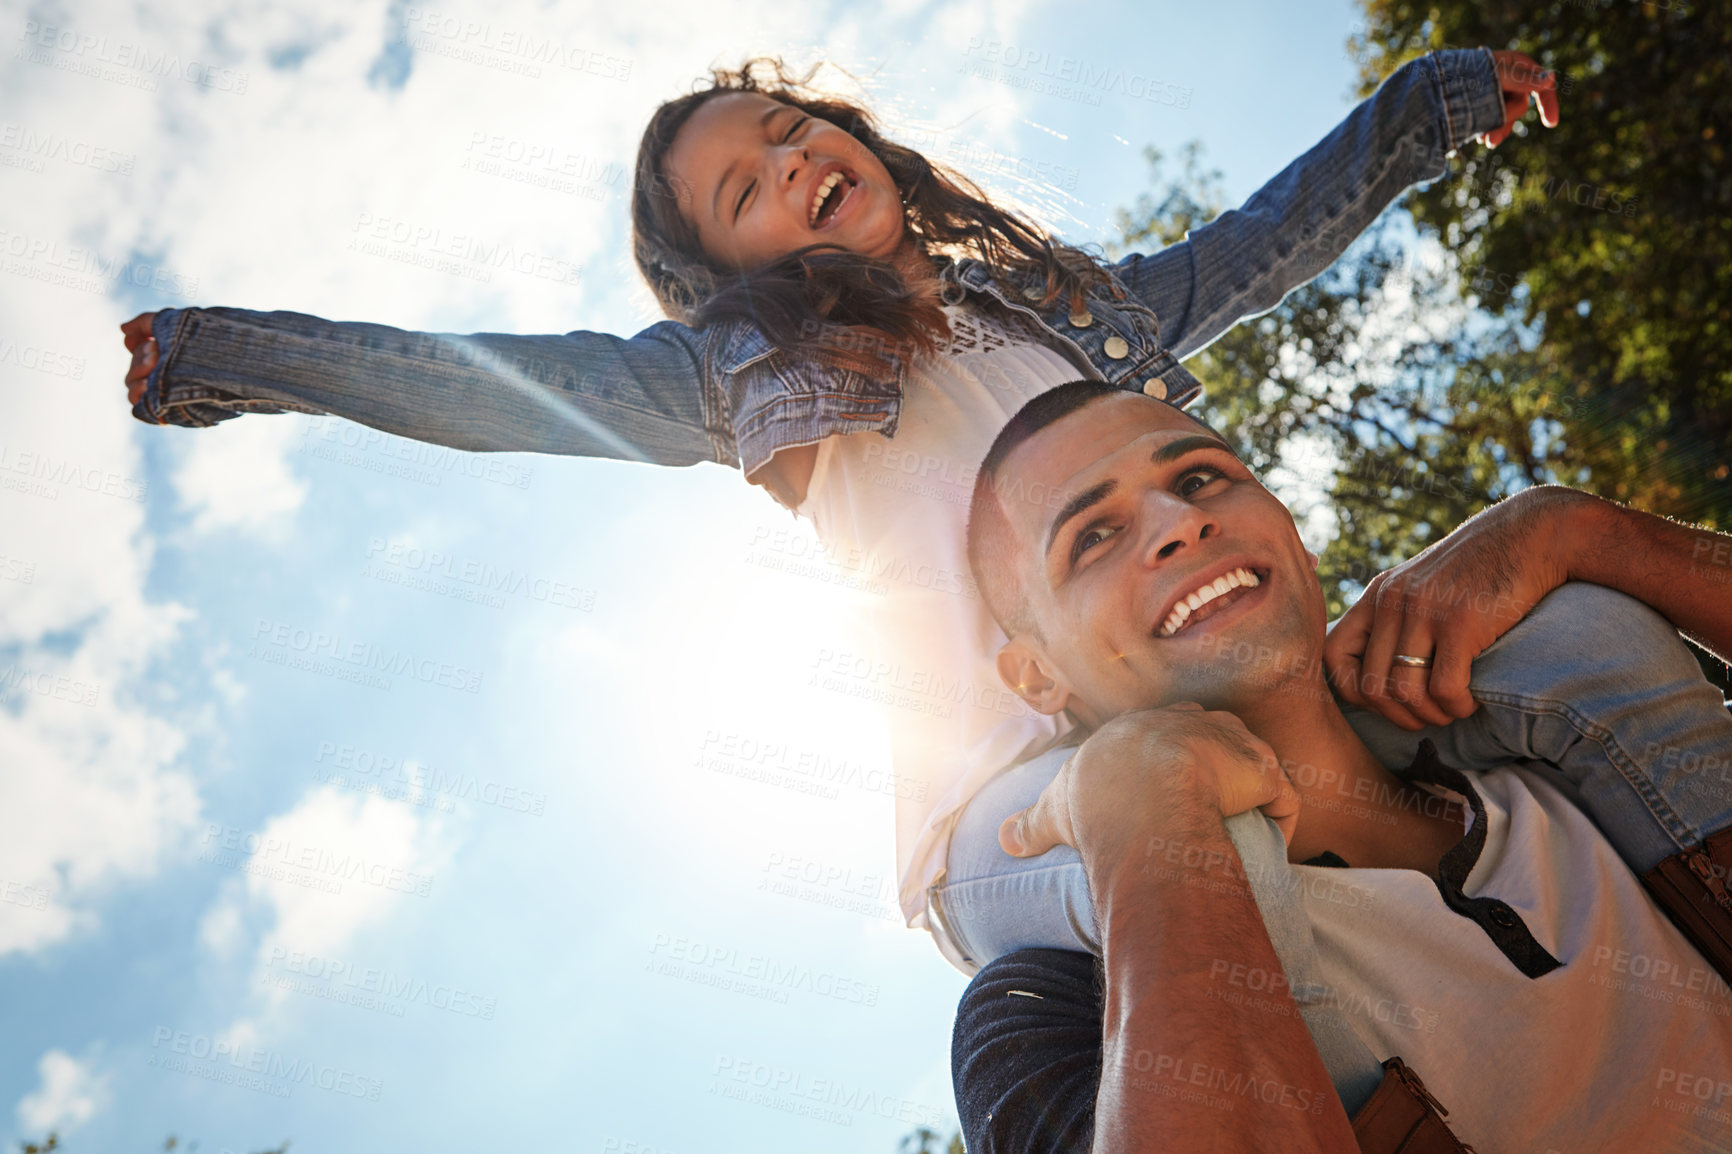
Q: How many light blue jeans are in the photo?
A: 1